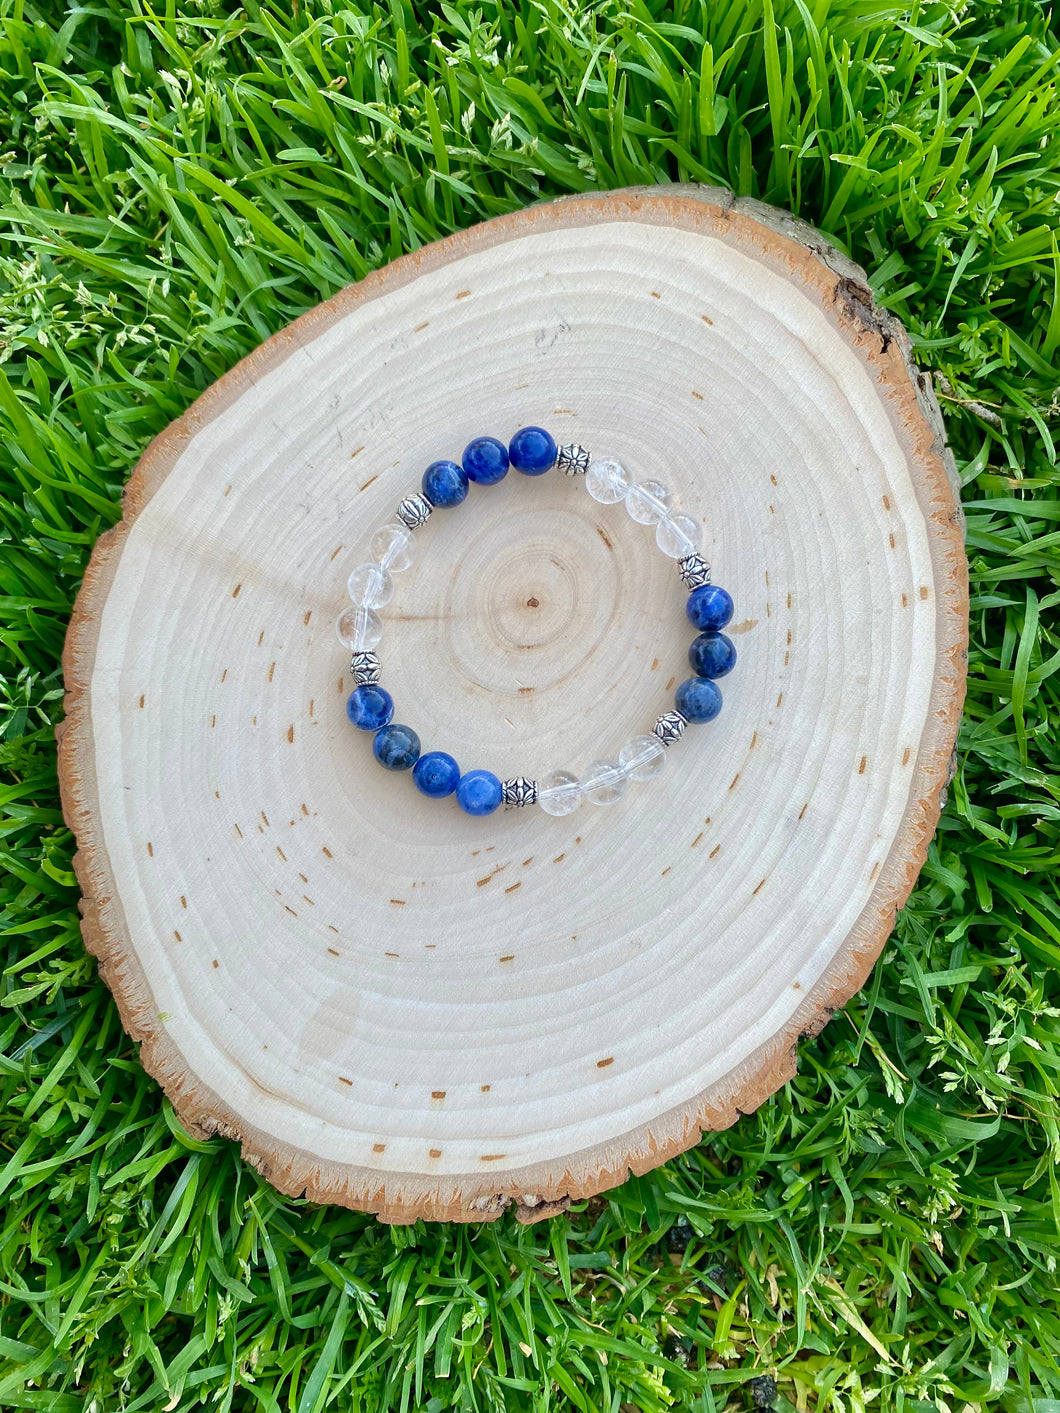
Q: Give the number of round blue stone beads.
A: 10